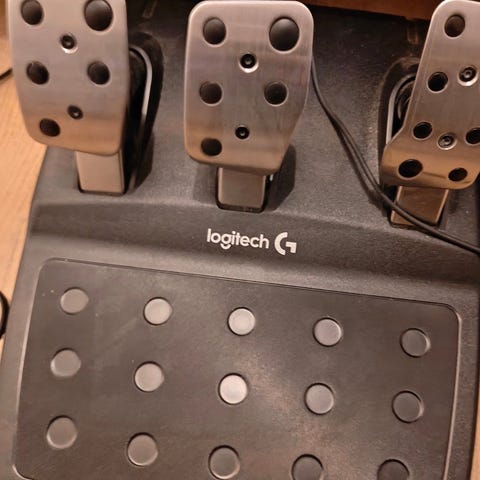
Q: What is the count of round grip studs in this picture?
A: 15